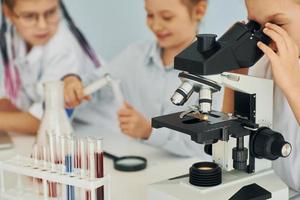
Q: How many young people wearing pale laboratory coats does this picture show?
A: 3